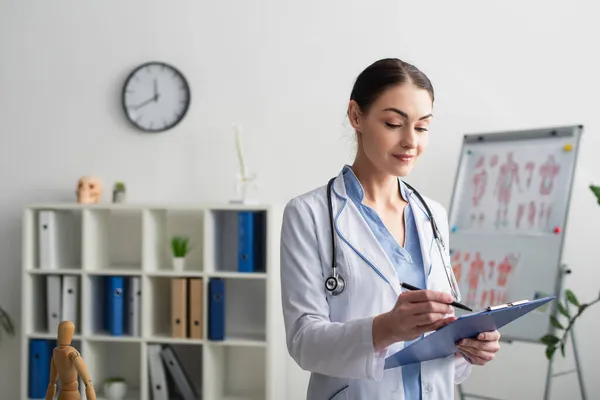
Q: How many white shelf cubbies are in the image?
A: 12